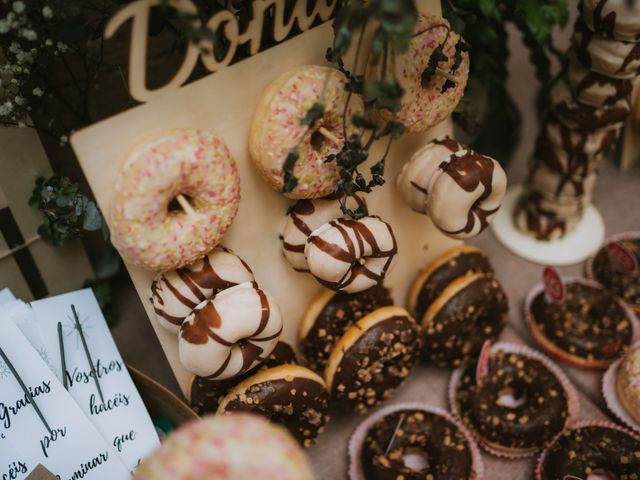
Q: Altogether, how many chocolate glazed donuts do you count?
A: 11